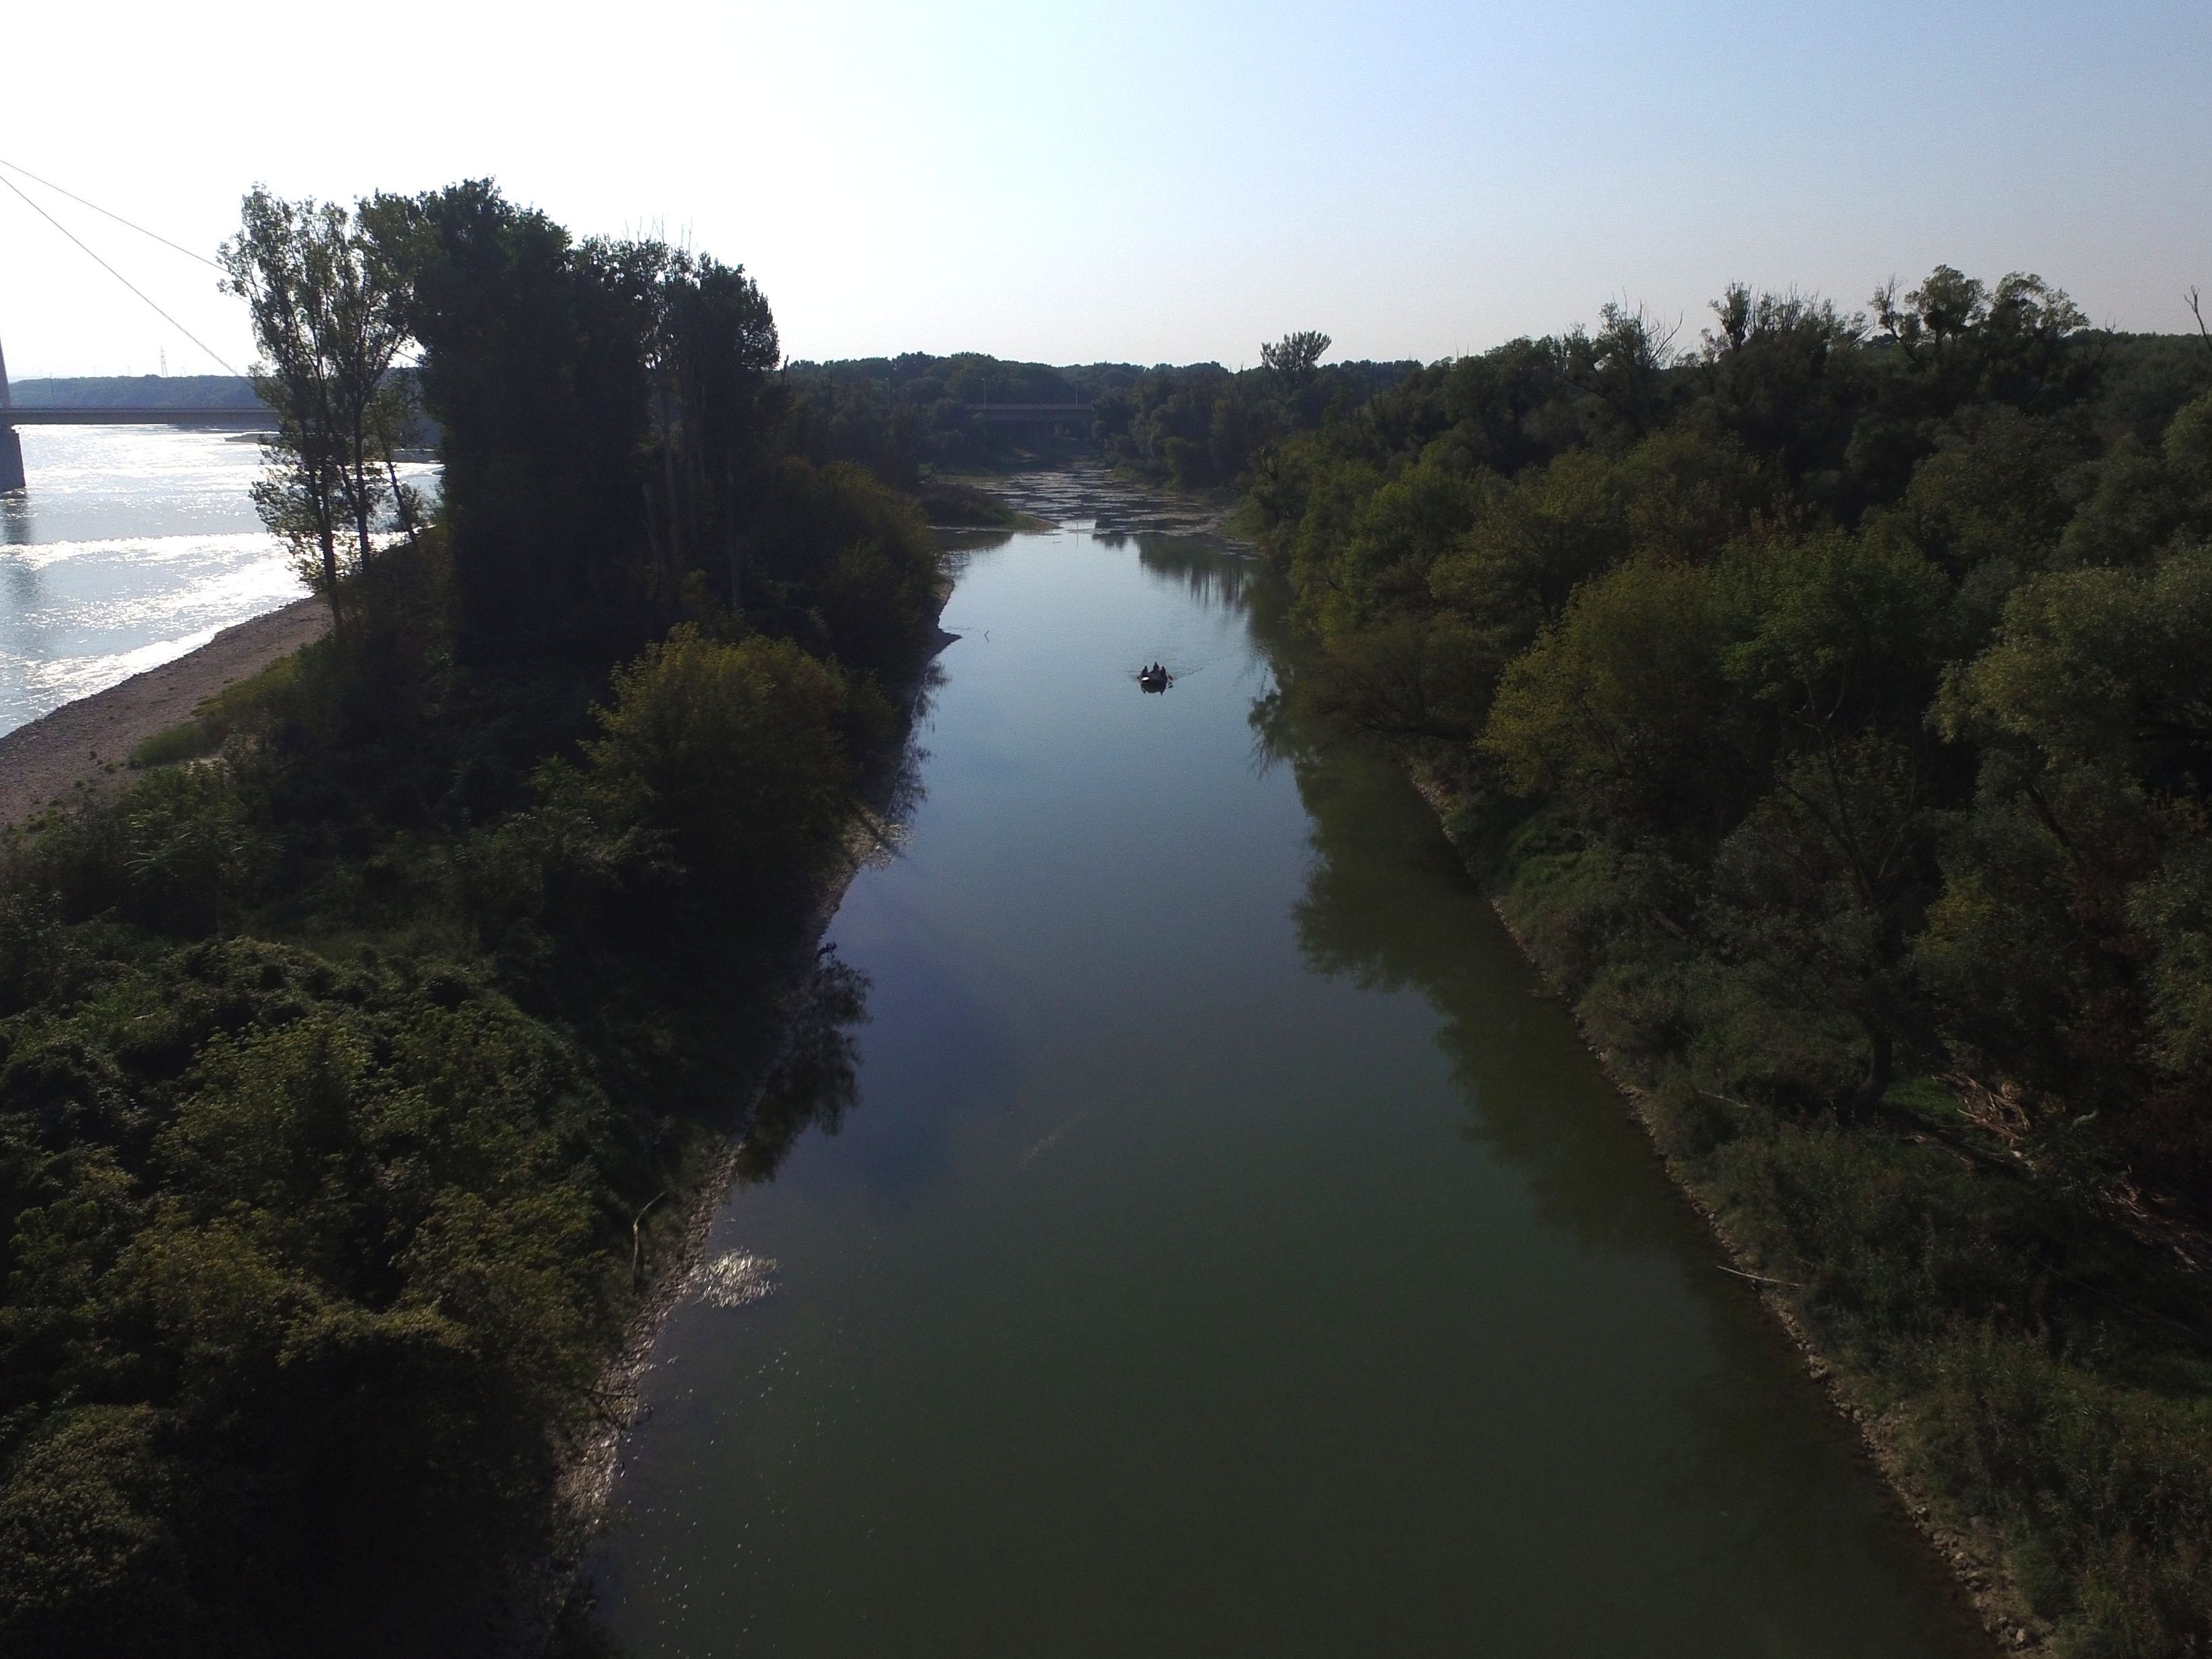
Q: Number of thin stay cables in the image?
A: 2